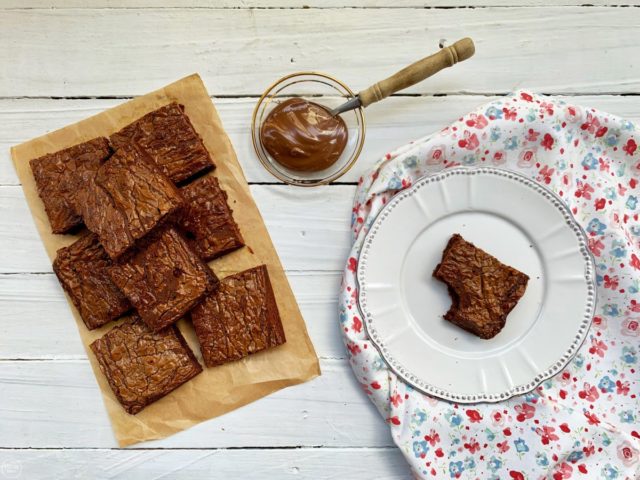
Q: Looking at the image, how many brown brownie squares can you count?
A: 9